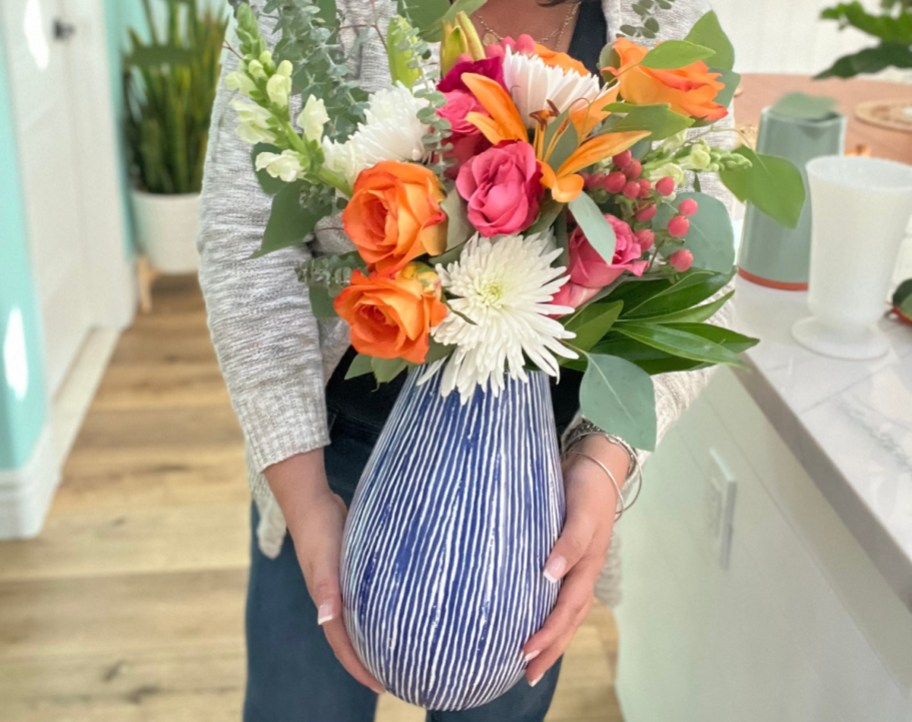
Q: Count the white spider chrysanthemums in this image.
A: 3